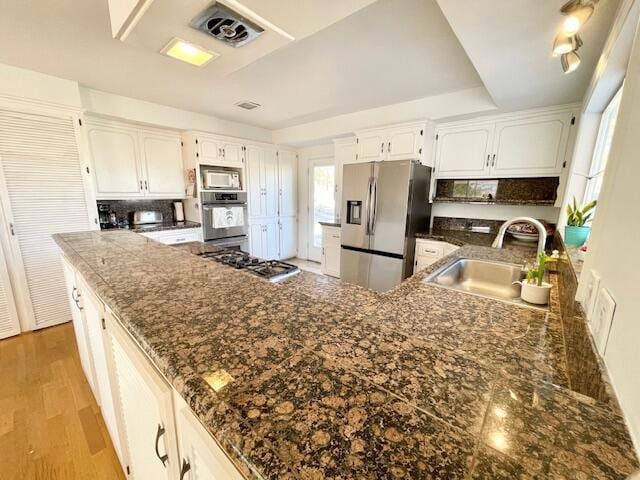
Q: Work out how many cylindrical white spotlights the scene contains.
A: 3